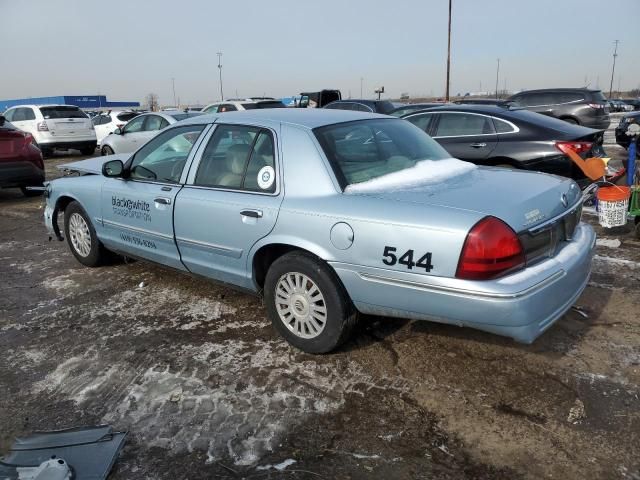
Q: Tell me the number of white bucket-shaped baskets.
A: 1